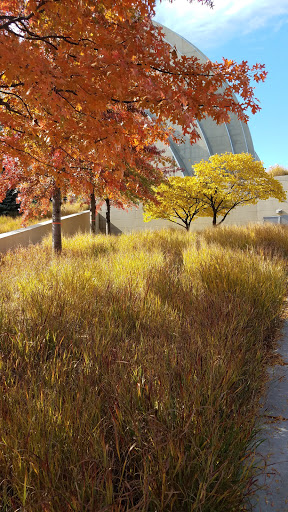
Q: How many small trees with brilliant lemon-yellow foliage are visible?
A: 2